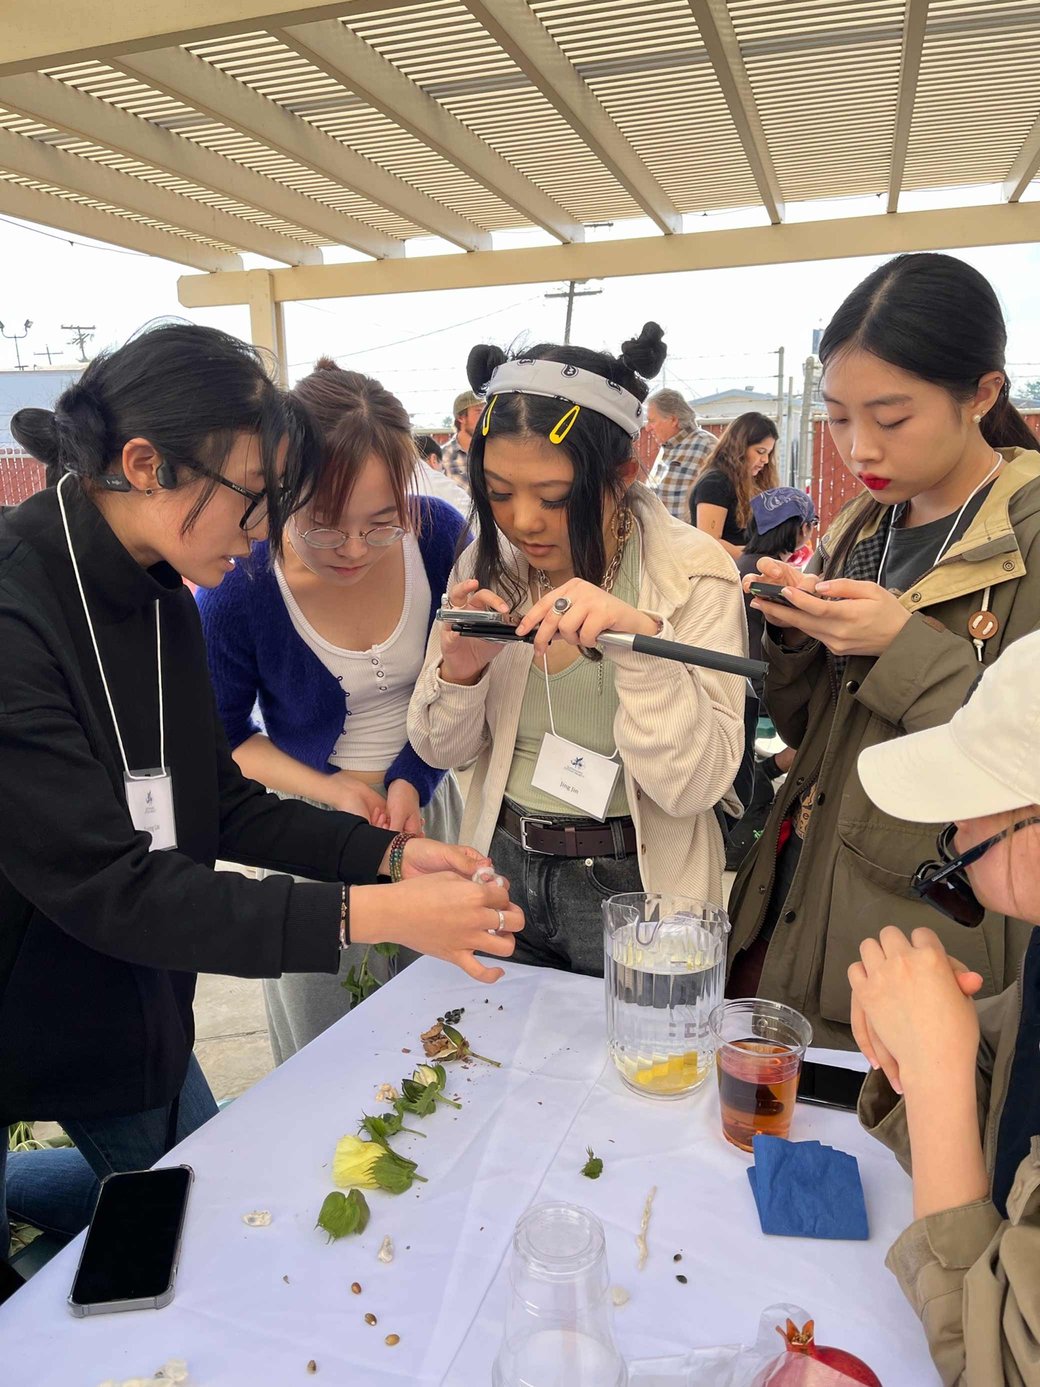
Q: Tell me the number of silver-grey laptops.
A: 0